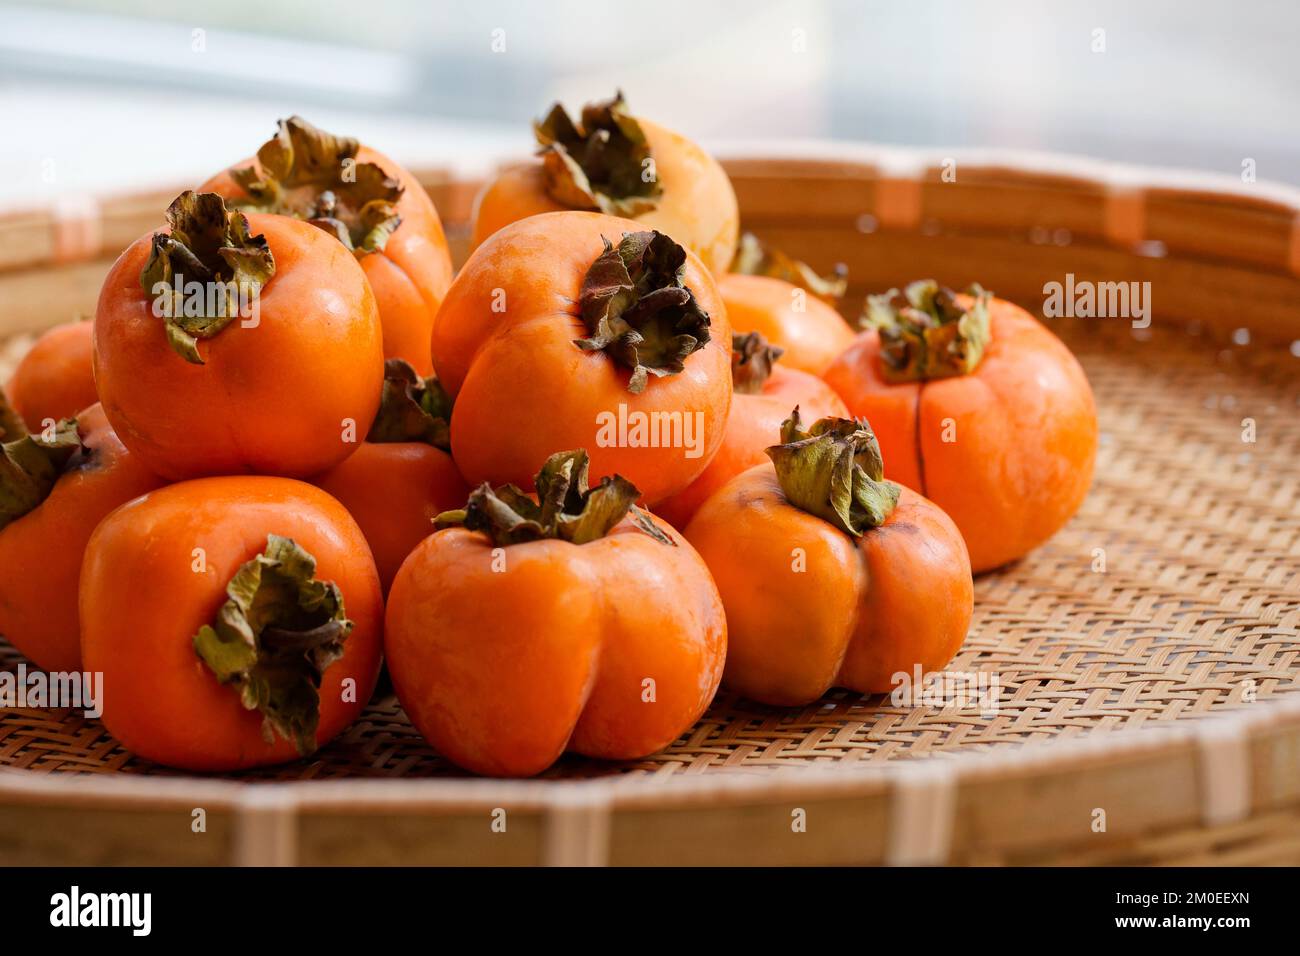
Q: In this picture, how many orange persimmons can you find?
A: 13